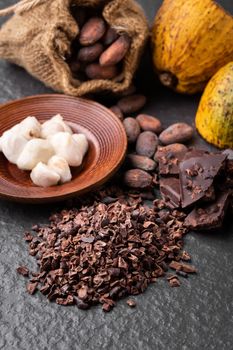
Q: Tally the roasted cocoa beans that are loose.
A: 9